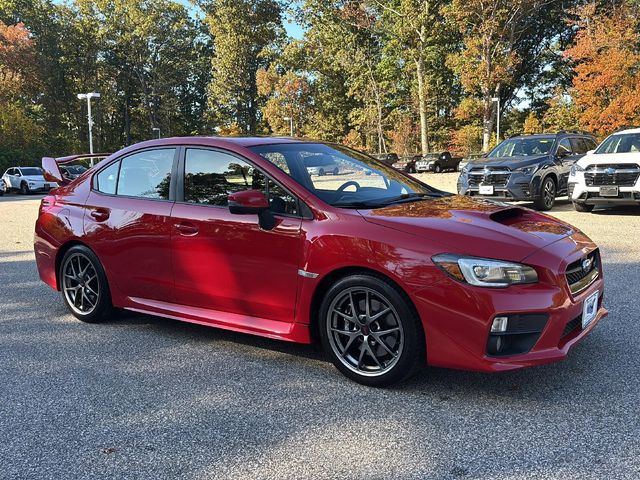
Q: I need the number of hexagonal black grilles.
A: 3